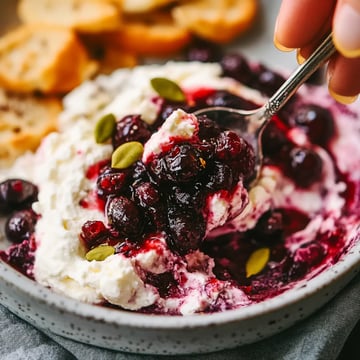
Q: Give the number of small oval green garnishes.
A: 5